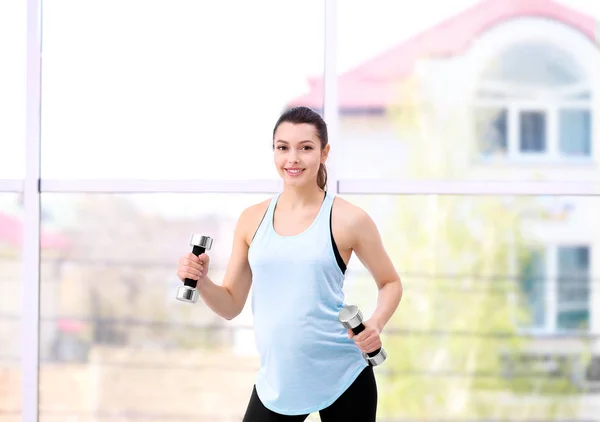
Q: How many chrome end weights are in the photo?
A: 4